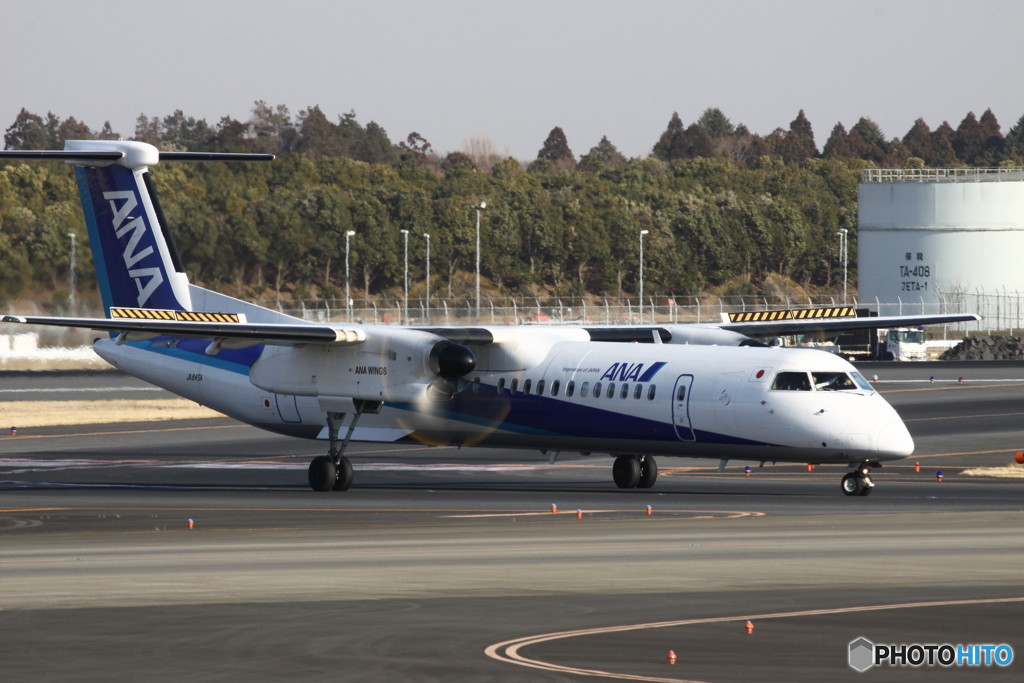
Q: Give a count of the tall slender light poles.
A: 8